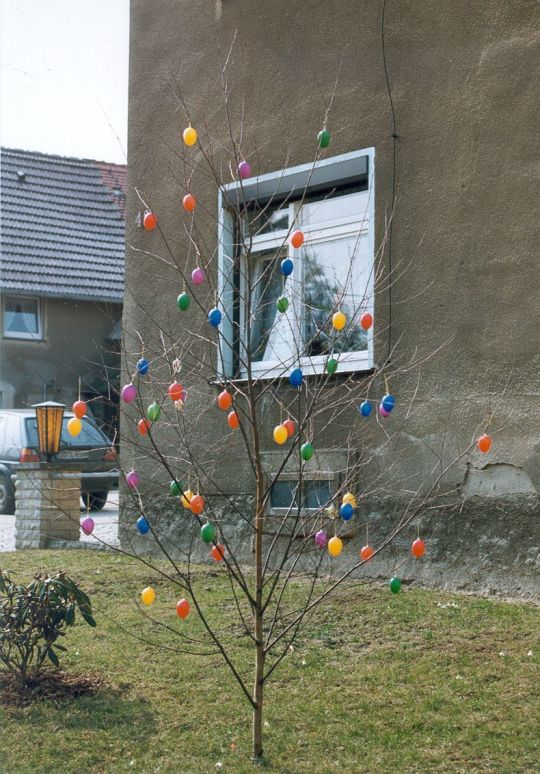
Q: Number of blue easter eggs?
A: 8